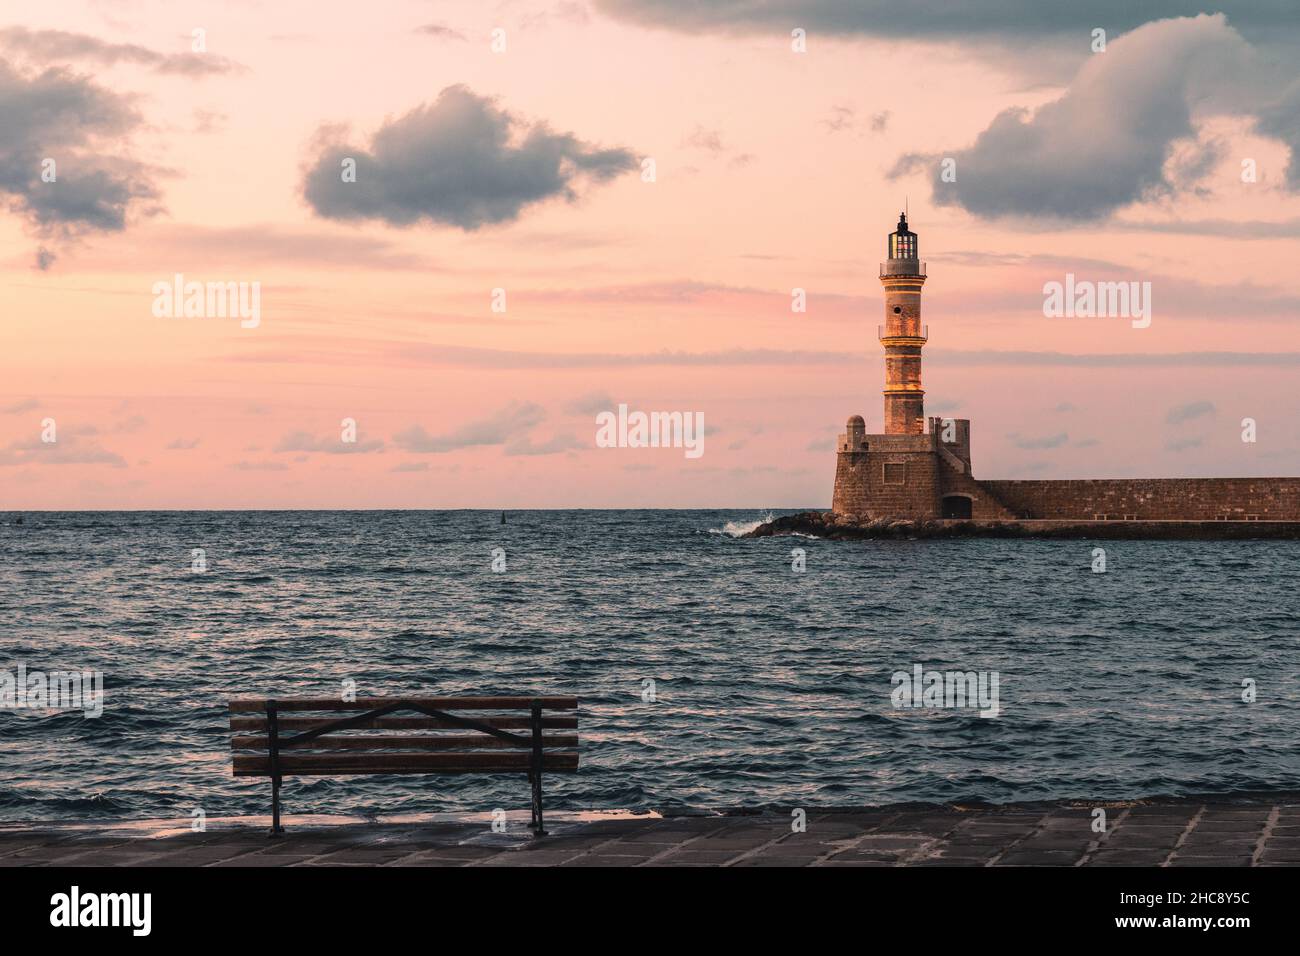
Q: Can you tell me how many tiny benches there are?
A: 4